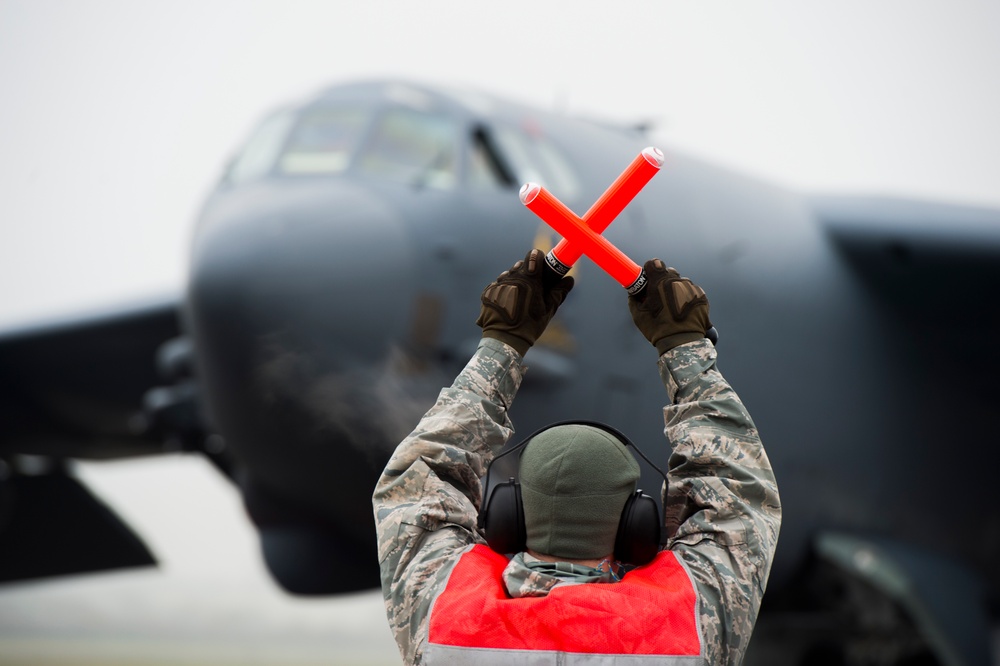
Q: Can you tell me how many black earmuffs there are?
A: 2